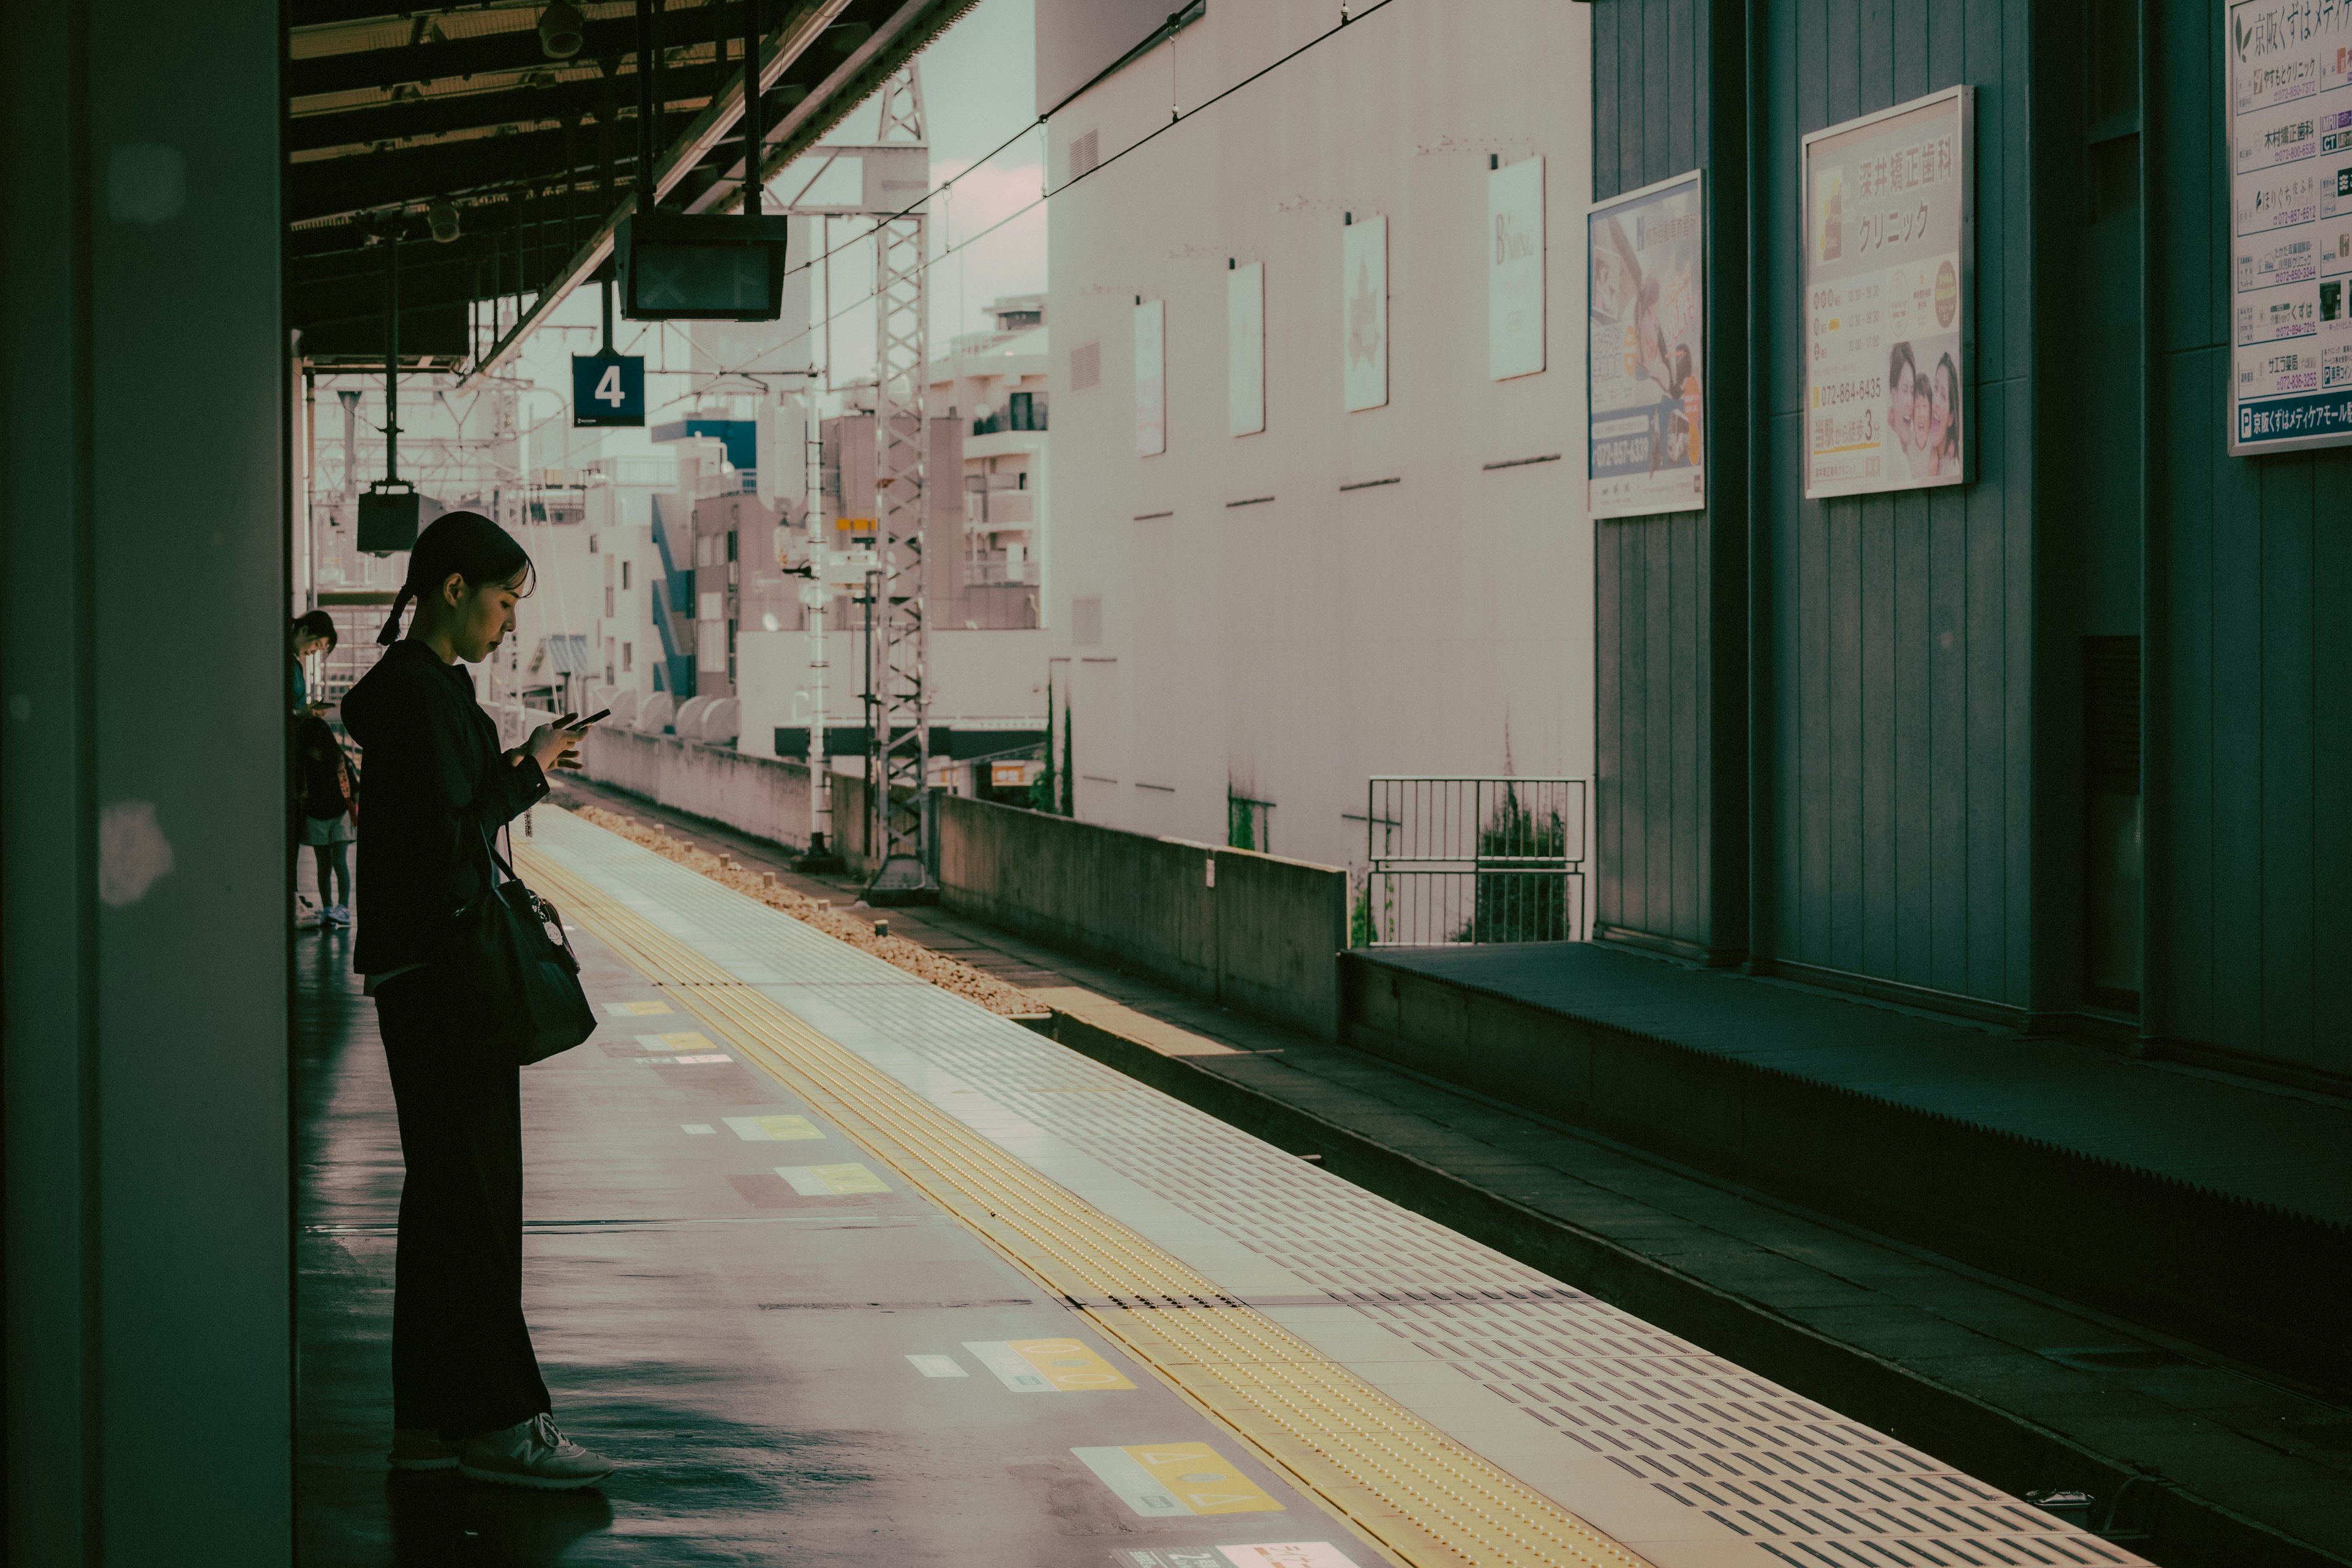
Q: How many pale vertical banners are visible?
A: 4